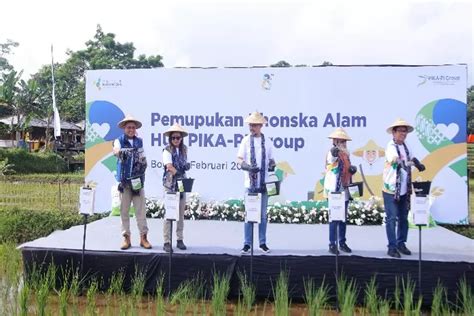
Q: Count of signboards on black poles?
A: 5